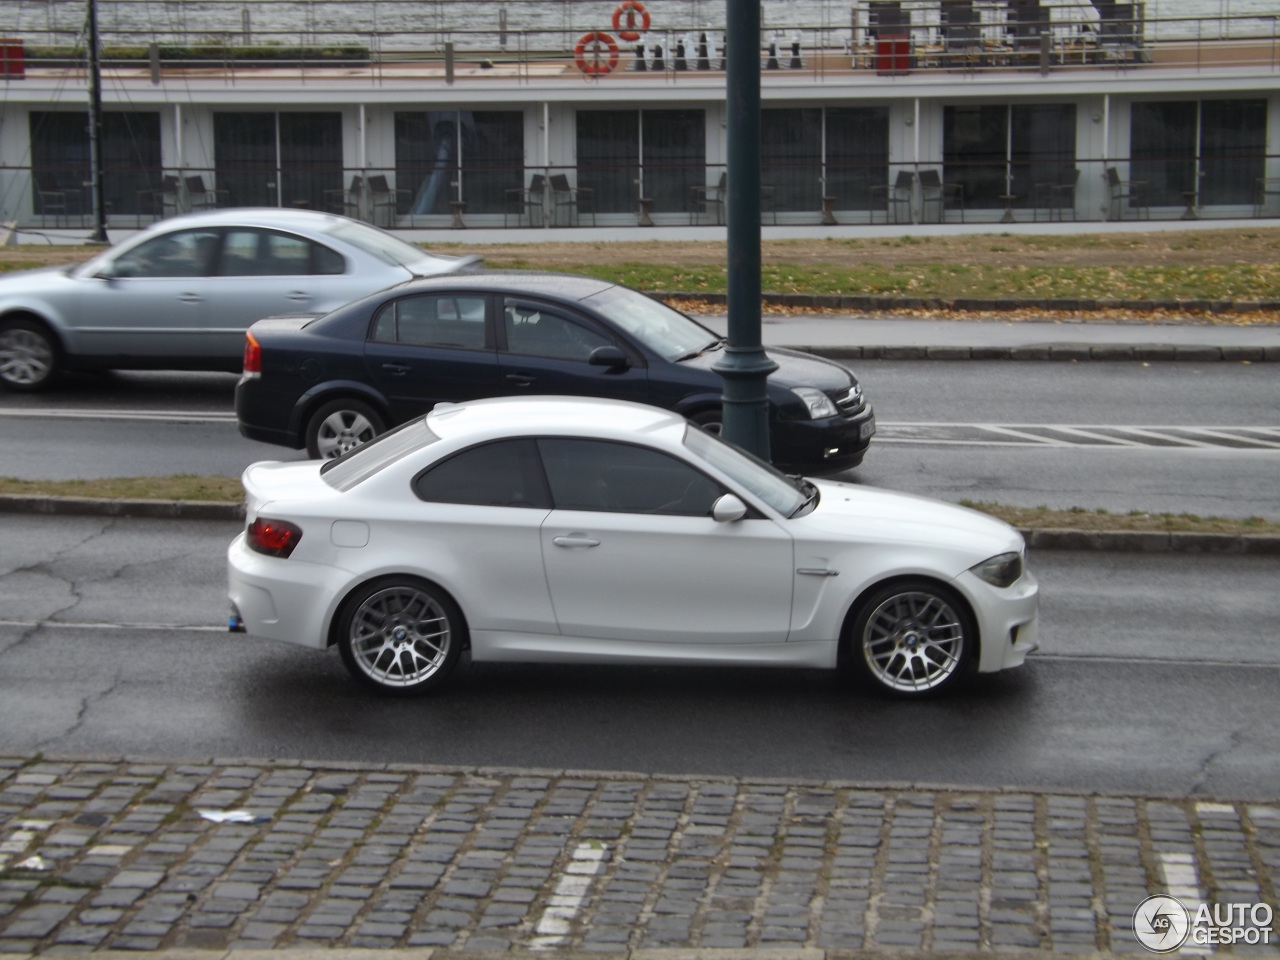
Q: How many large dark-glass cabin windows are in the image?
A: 7